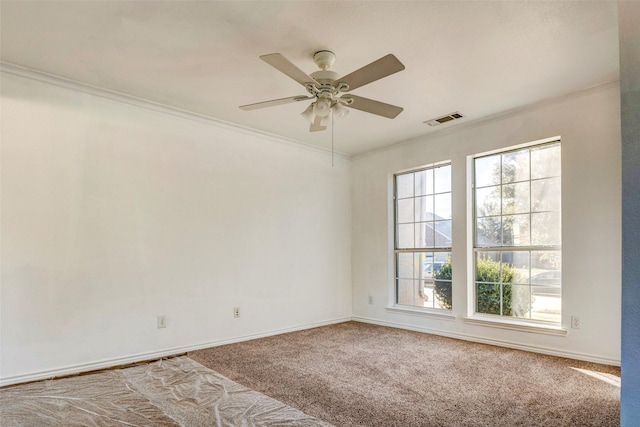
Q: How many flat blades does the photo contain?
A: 5